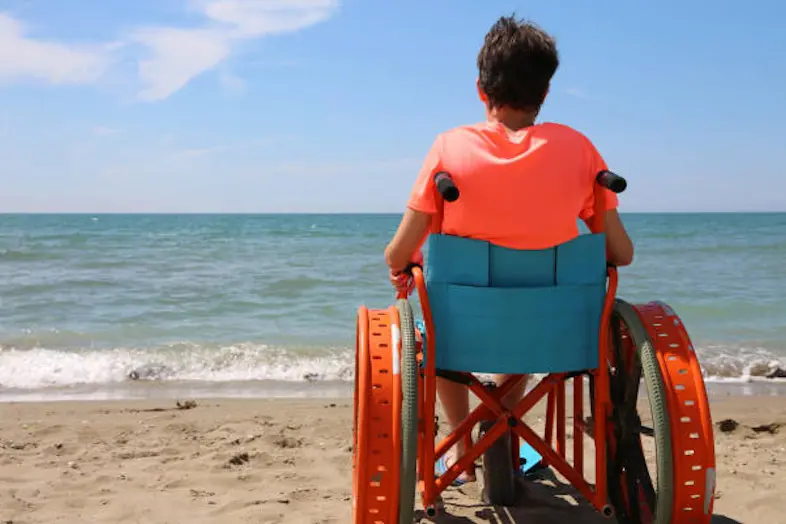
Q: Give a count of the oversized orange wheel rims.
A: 2